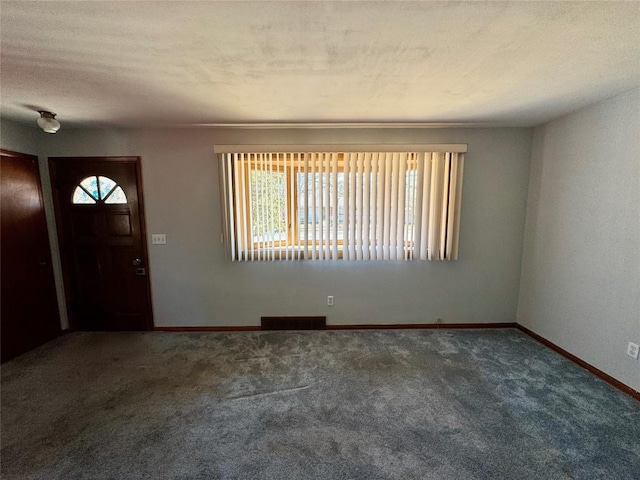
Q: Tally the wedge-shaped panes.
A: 4